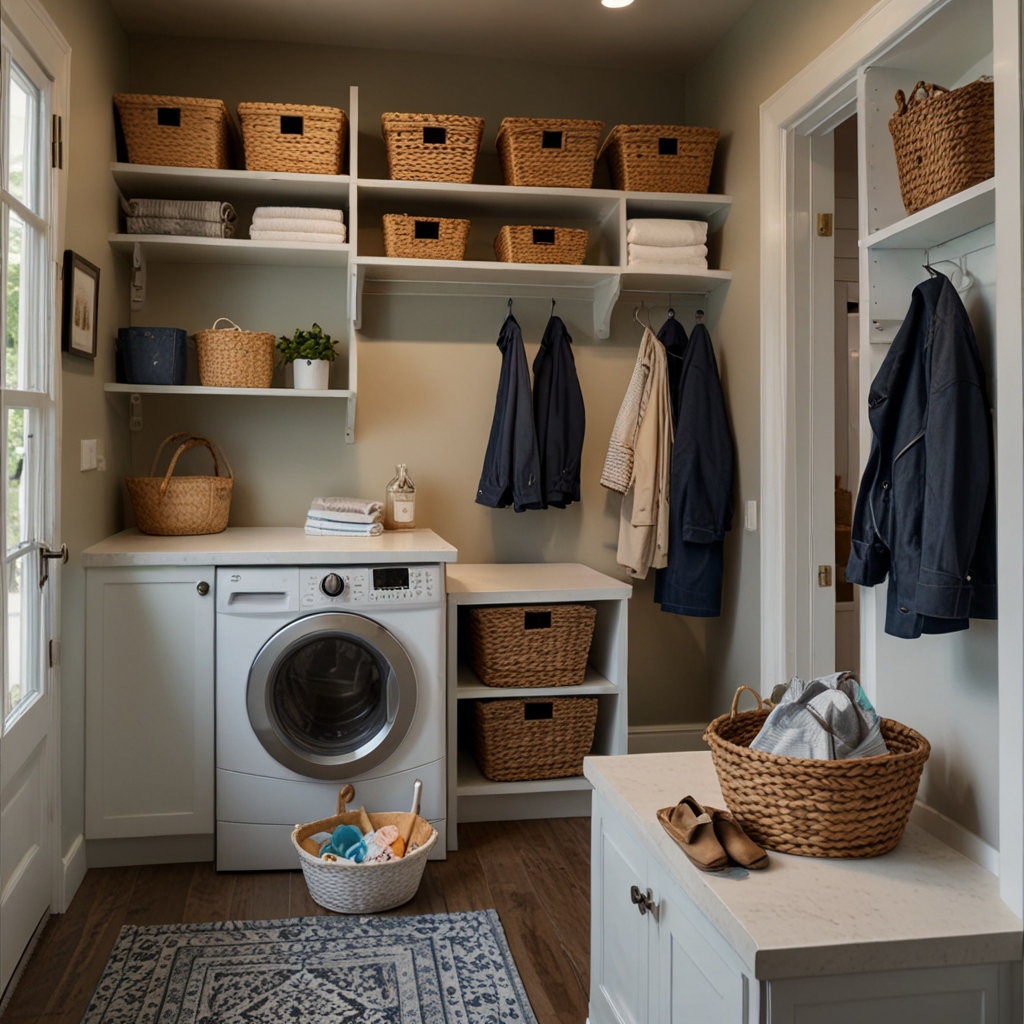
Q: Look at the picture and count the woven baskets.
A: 14